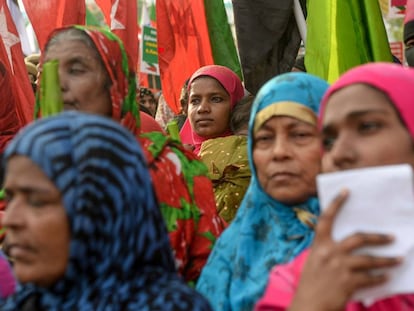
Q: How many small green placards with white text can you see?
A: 1